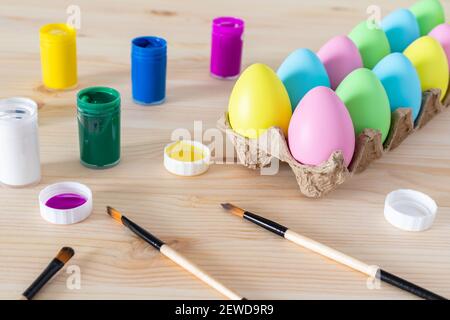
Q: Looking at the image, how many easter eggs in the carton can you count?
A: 11